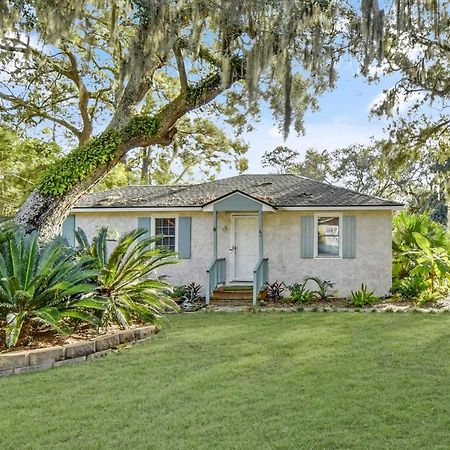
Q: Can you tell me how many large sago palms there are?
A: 2